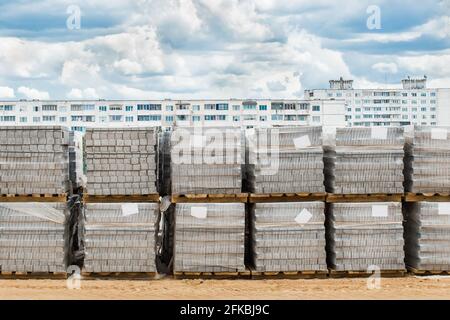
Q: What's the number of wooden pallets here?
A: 12